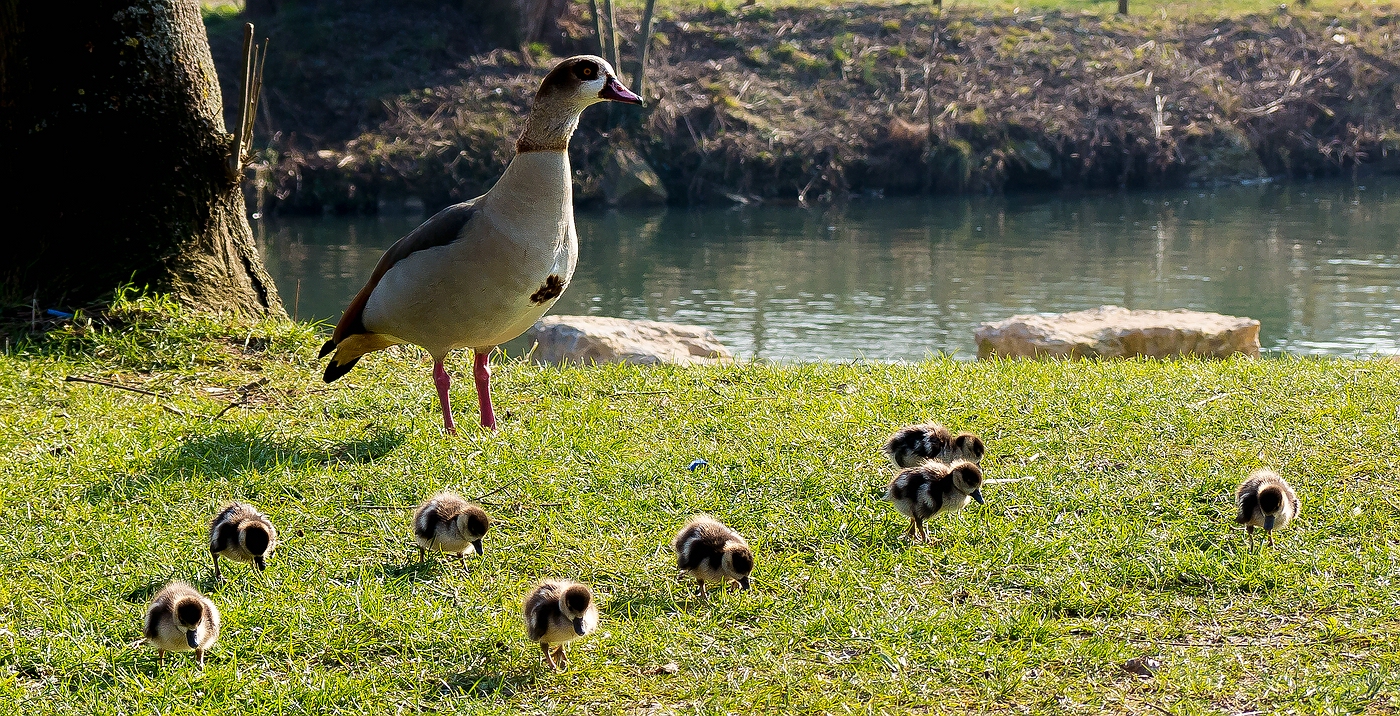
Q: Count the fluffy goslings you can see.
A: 8